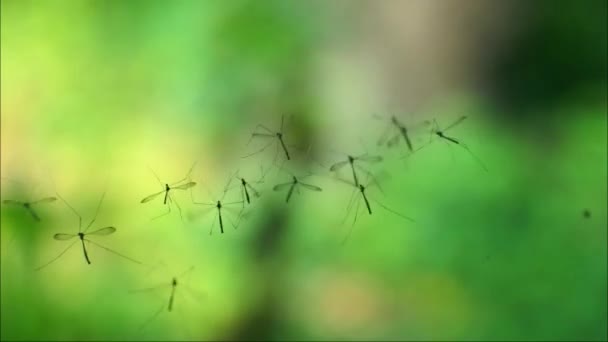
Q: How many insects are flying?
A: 12